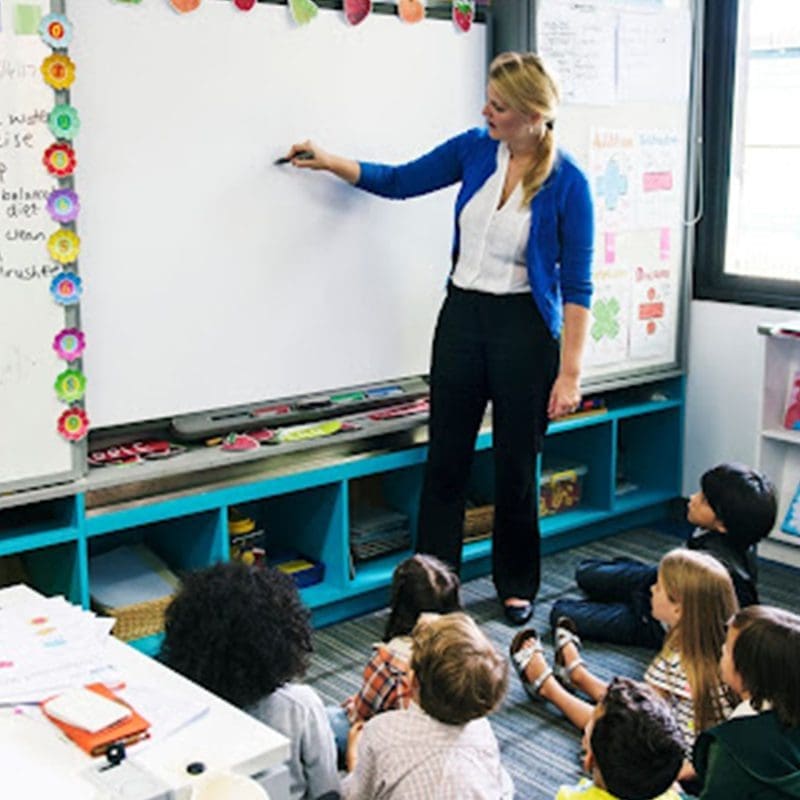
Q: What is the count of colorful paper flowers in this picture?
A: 10